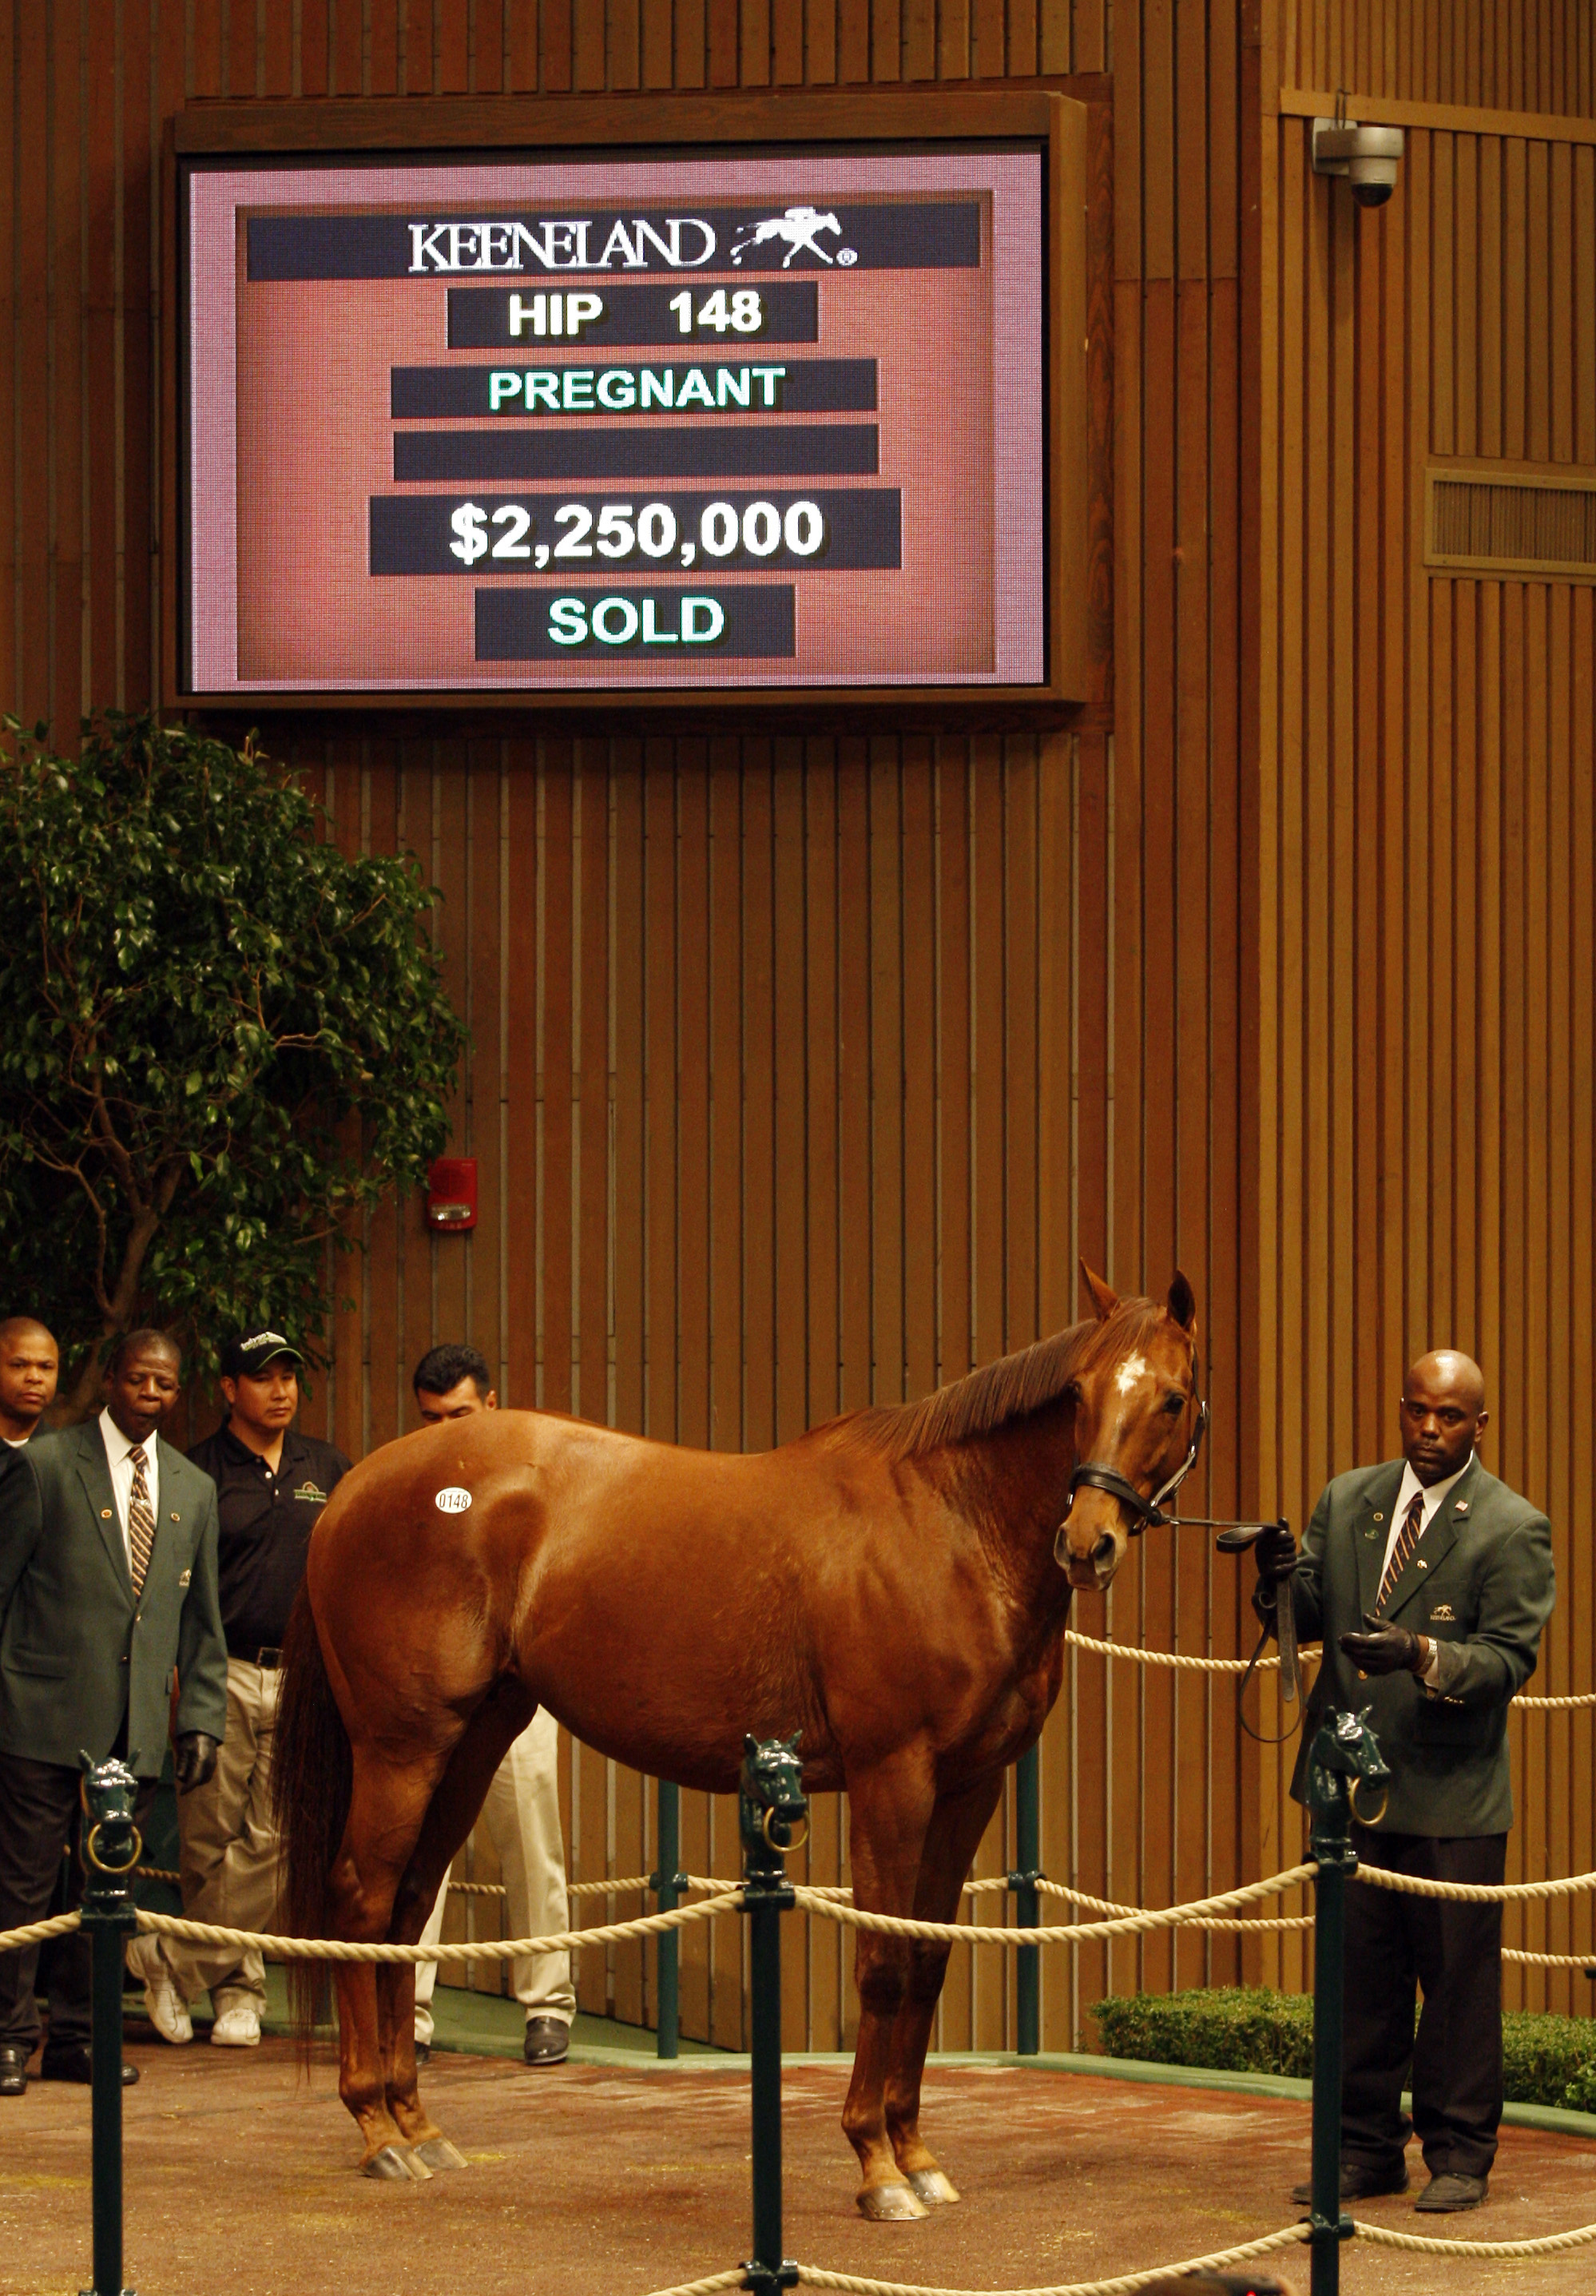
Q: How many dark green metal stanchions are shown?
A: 5